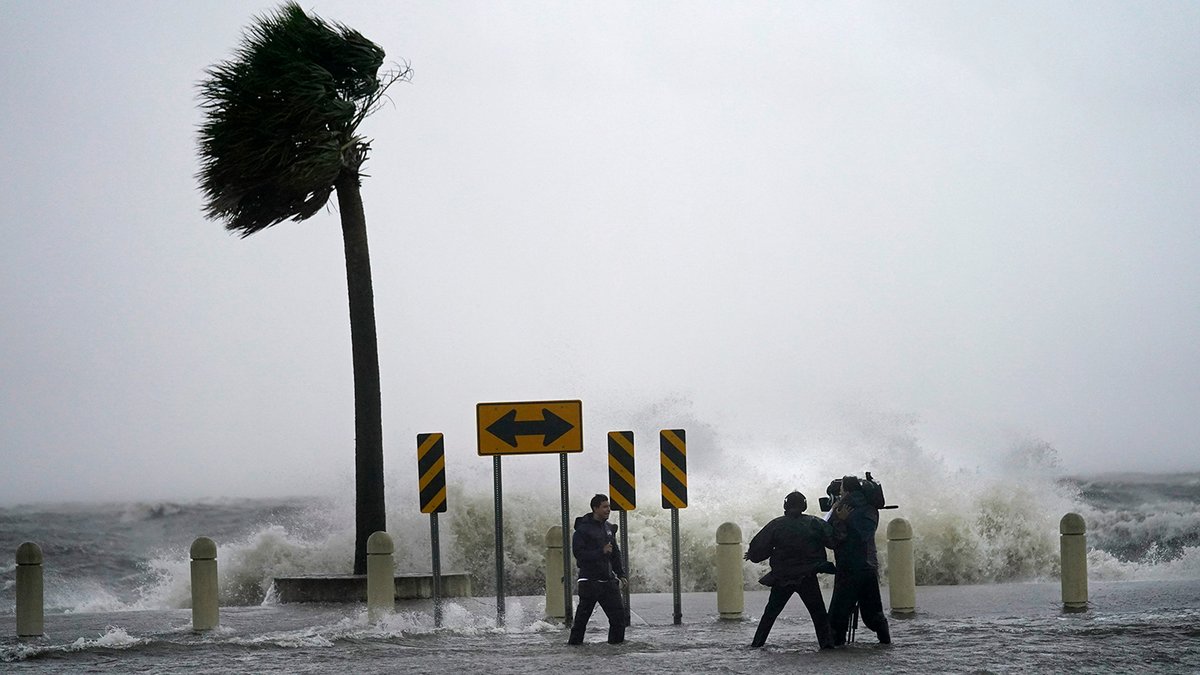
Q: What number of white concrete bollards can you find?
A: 7